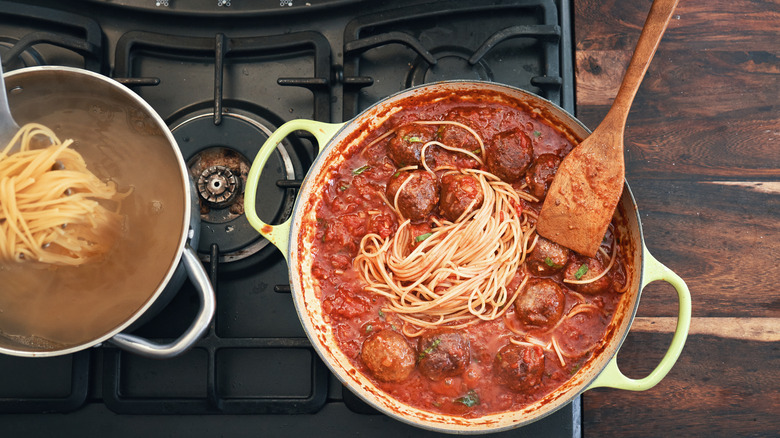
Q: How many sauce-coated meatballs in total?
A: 12